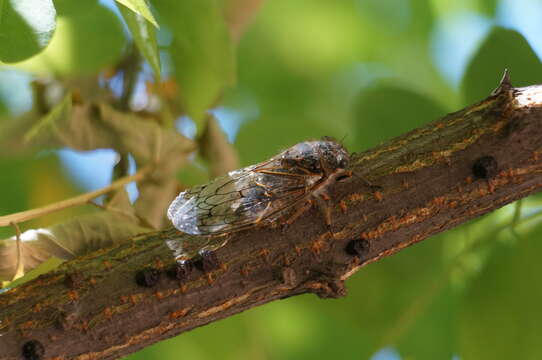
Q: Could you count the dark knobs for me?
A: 6